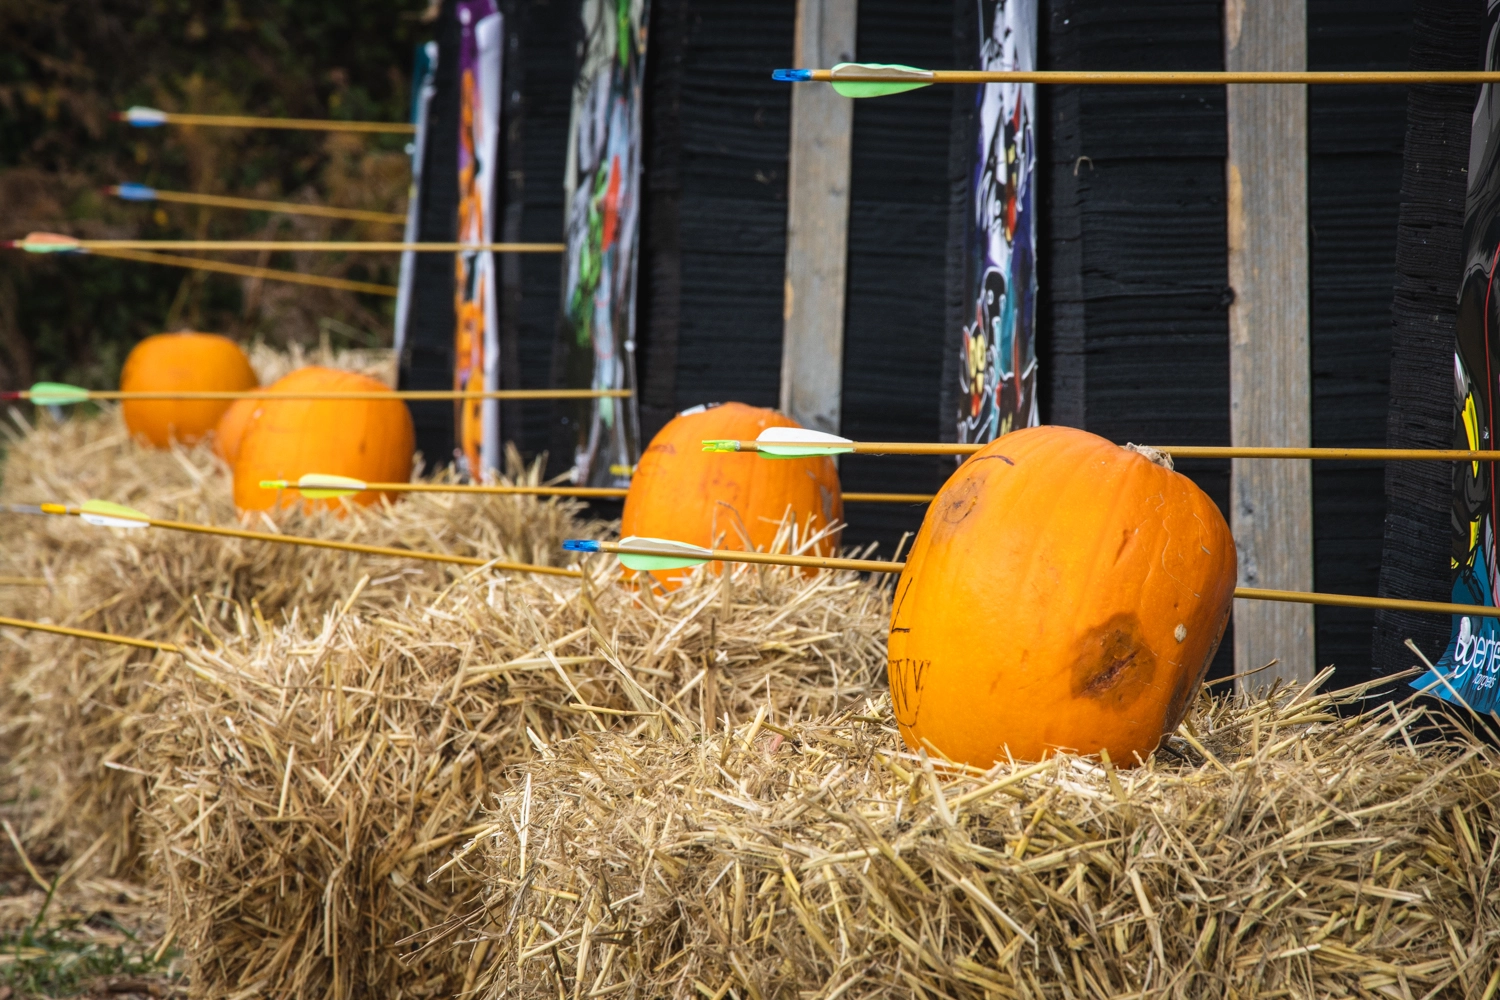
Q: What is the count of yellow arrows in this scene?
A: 11